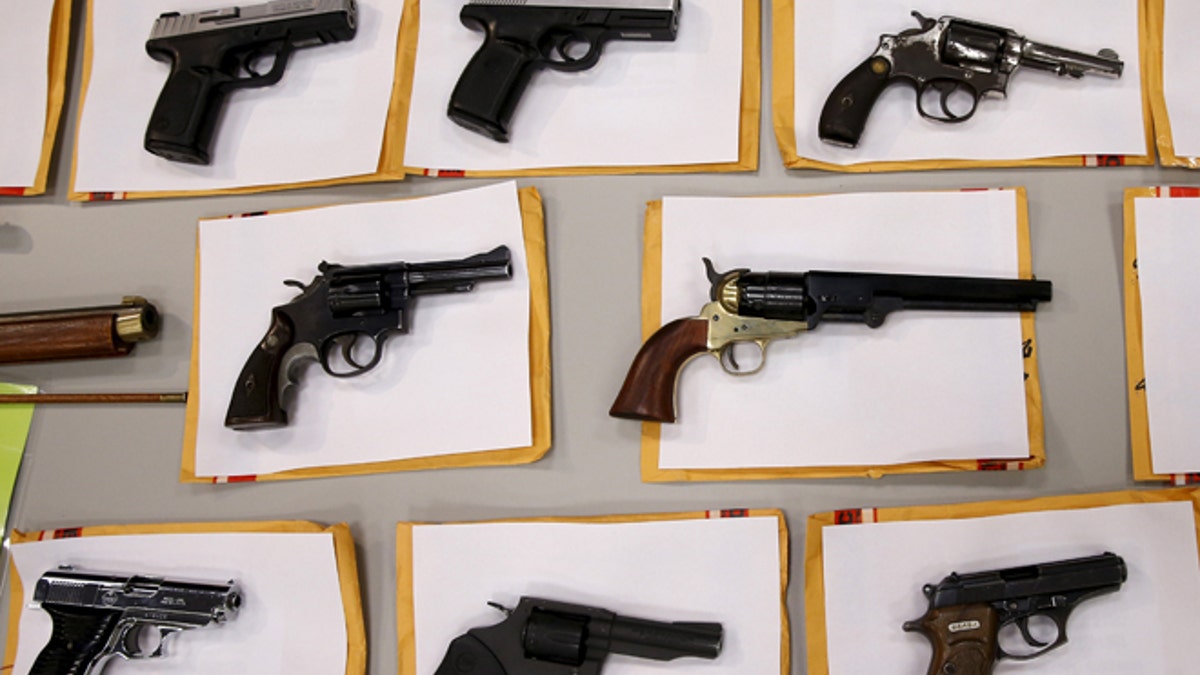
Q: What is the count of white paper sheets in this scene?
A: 11